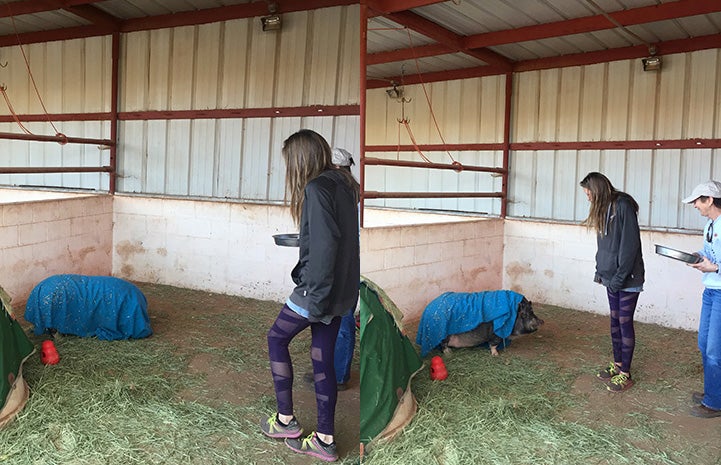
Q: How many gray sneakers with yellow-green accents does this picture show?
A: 4